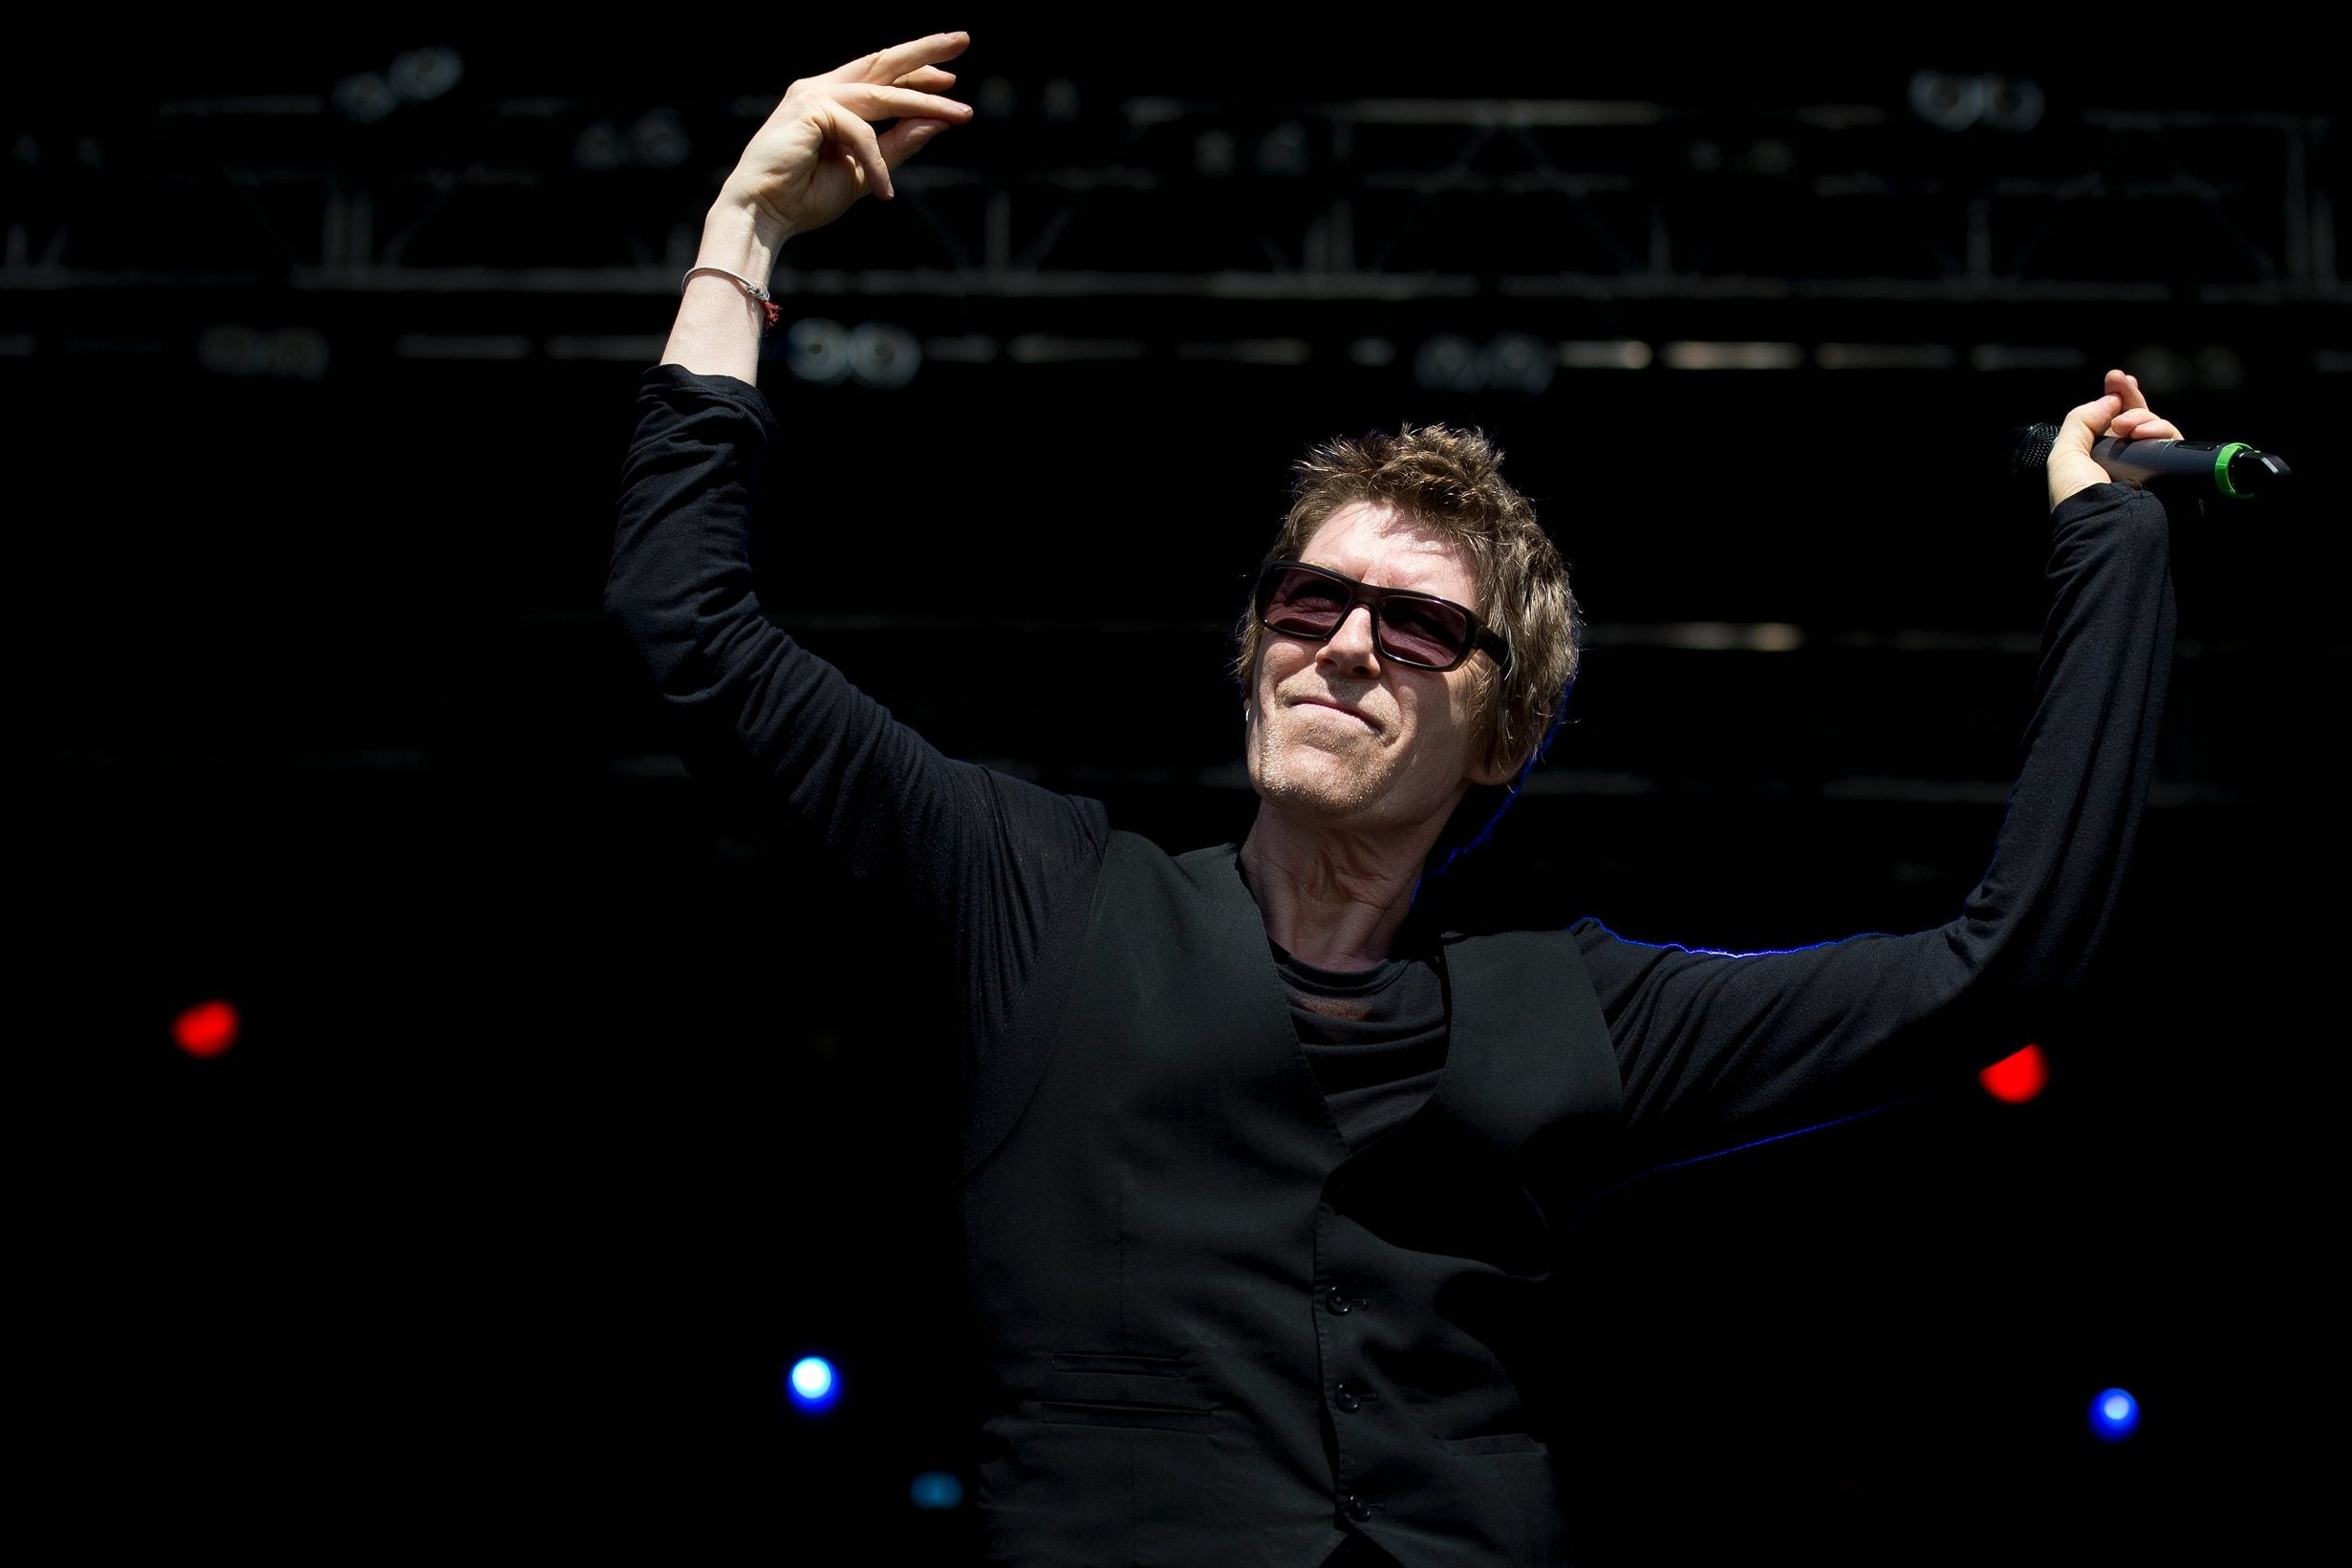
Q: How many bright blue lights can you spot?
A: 2